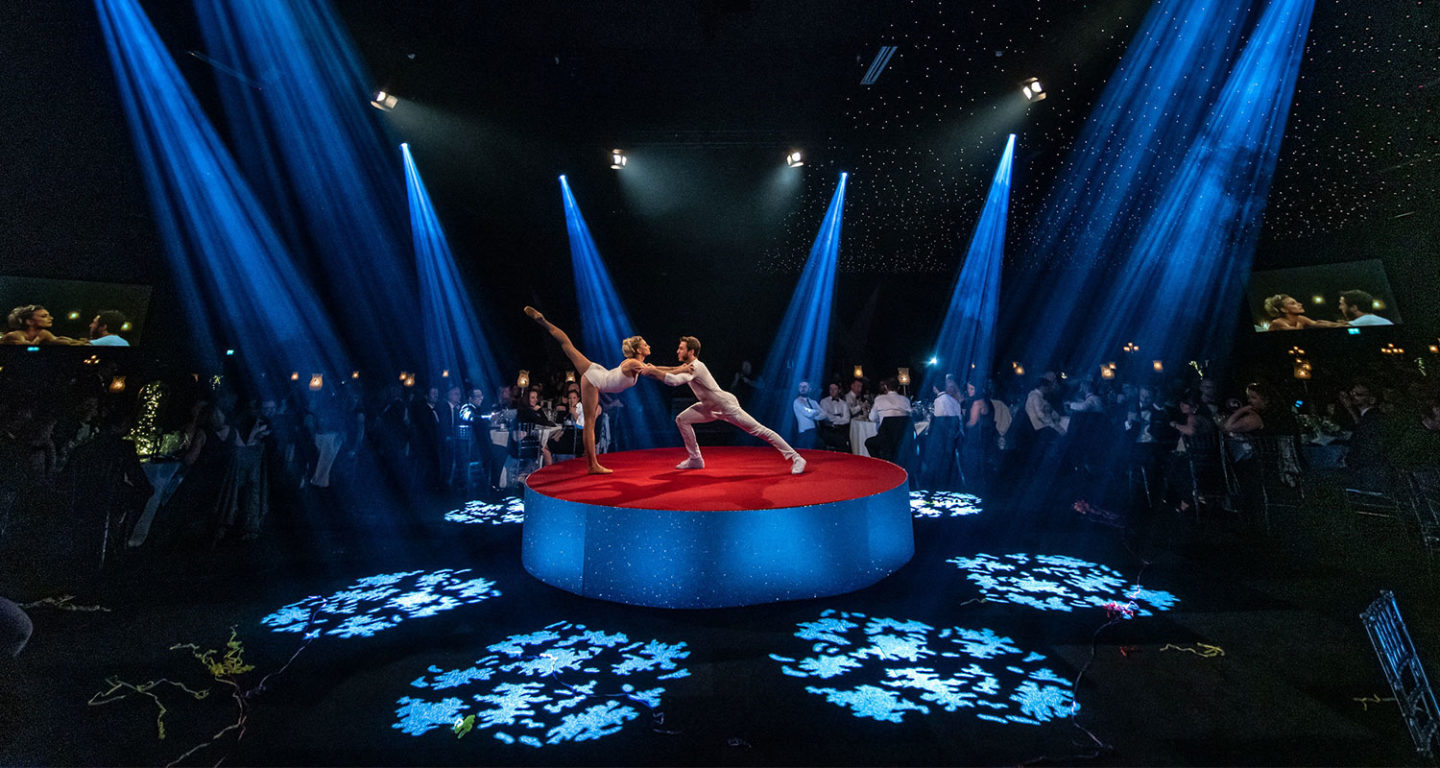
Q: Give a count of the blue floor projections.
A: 6